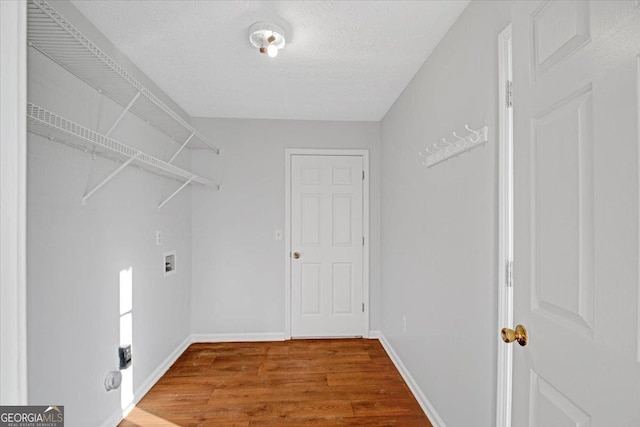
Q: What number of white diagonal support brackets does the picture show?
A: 4